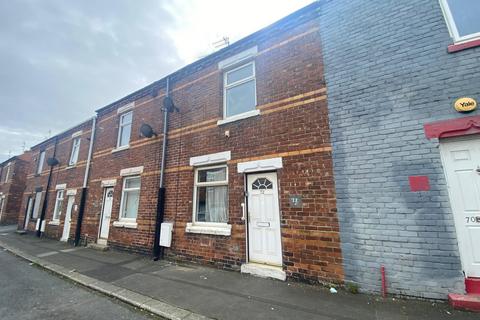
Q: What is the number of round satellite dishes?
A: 3